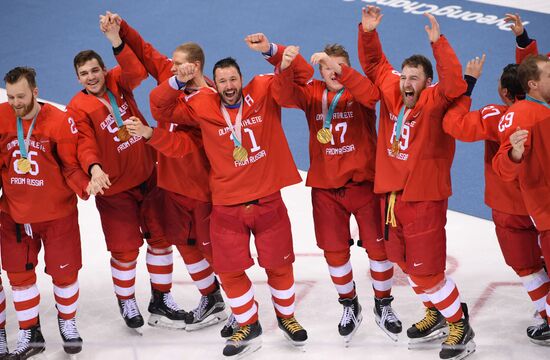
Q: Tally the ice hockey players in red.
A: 8